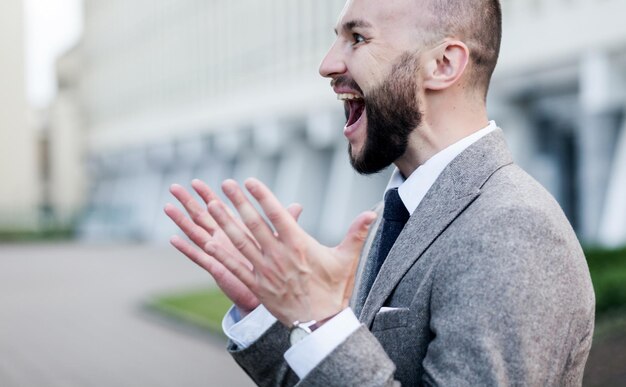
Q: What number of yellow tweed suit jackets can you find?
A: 0